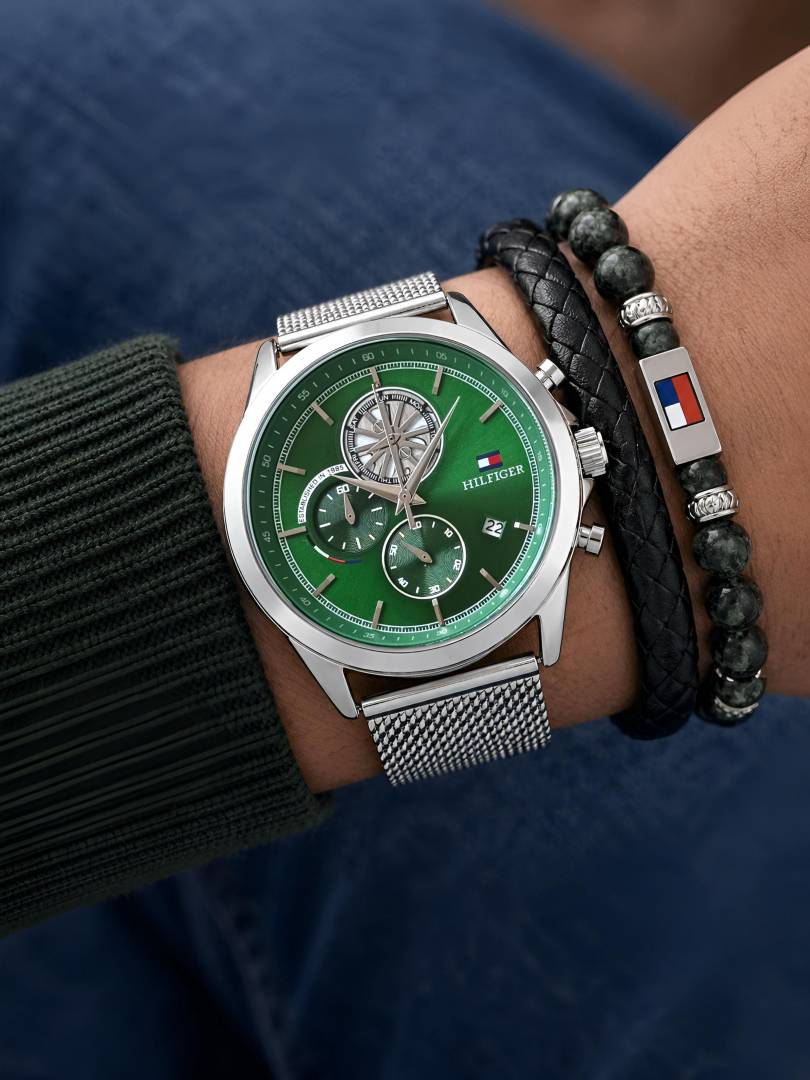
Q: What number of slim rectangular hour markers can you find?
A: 11